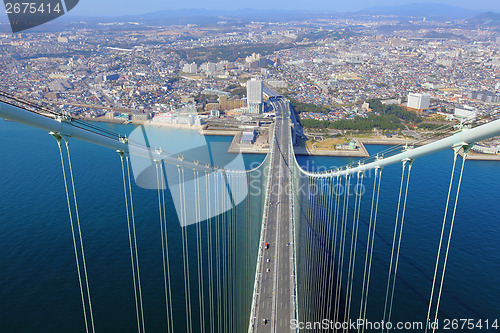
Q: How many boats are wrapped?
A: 0